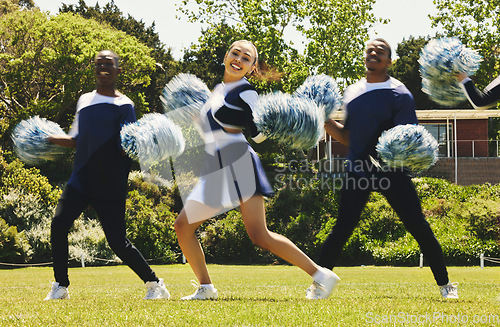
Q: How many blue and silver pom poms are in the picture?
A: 7